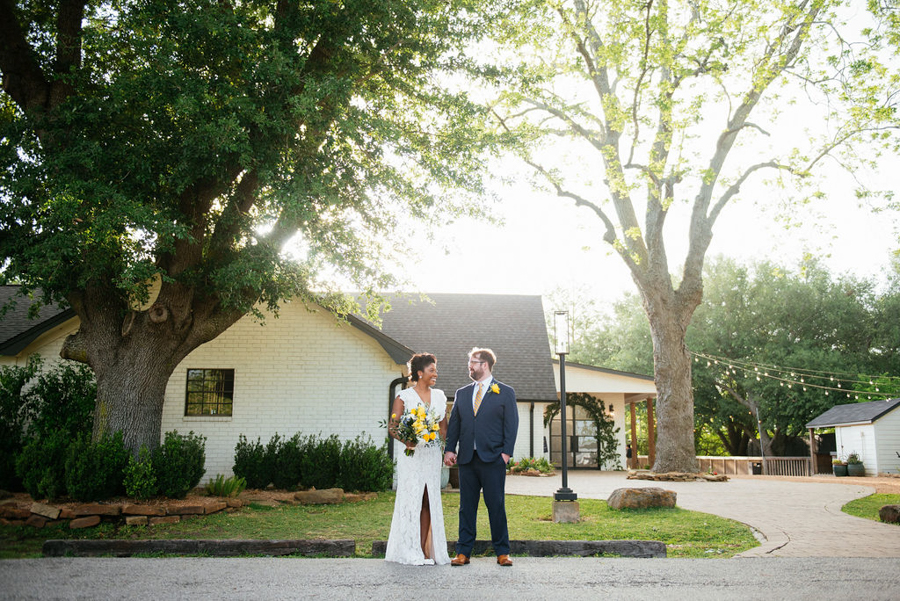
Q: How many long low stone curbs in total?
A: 2